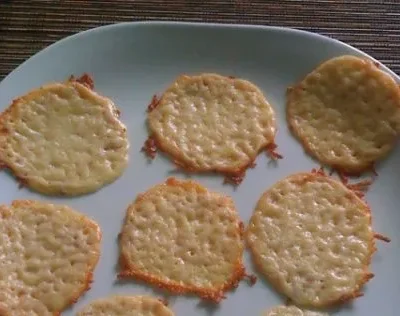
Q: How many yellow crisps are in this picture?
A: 8